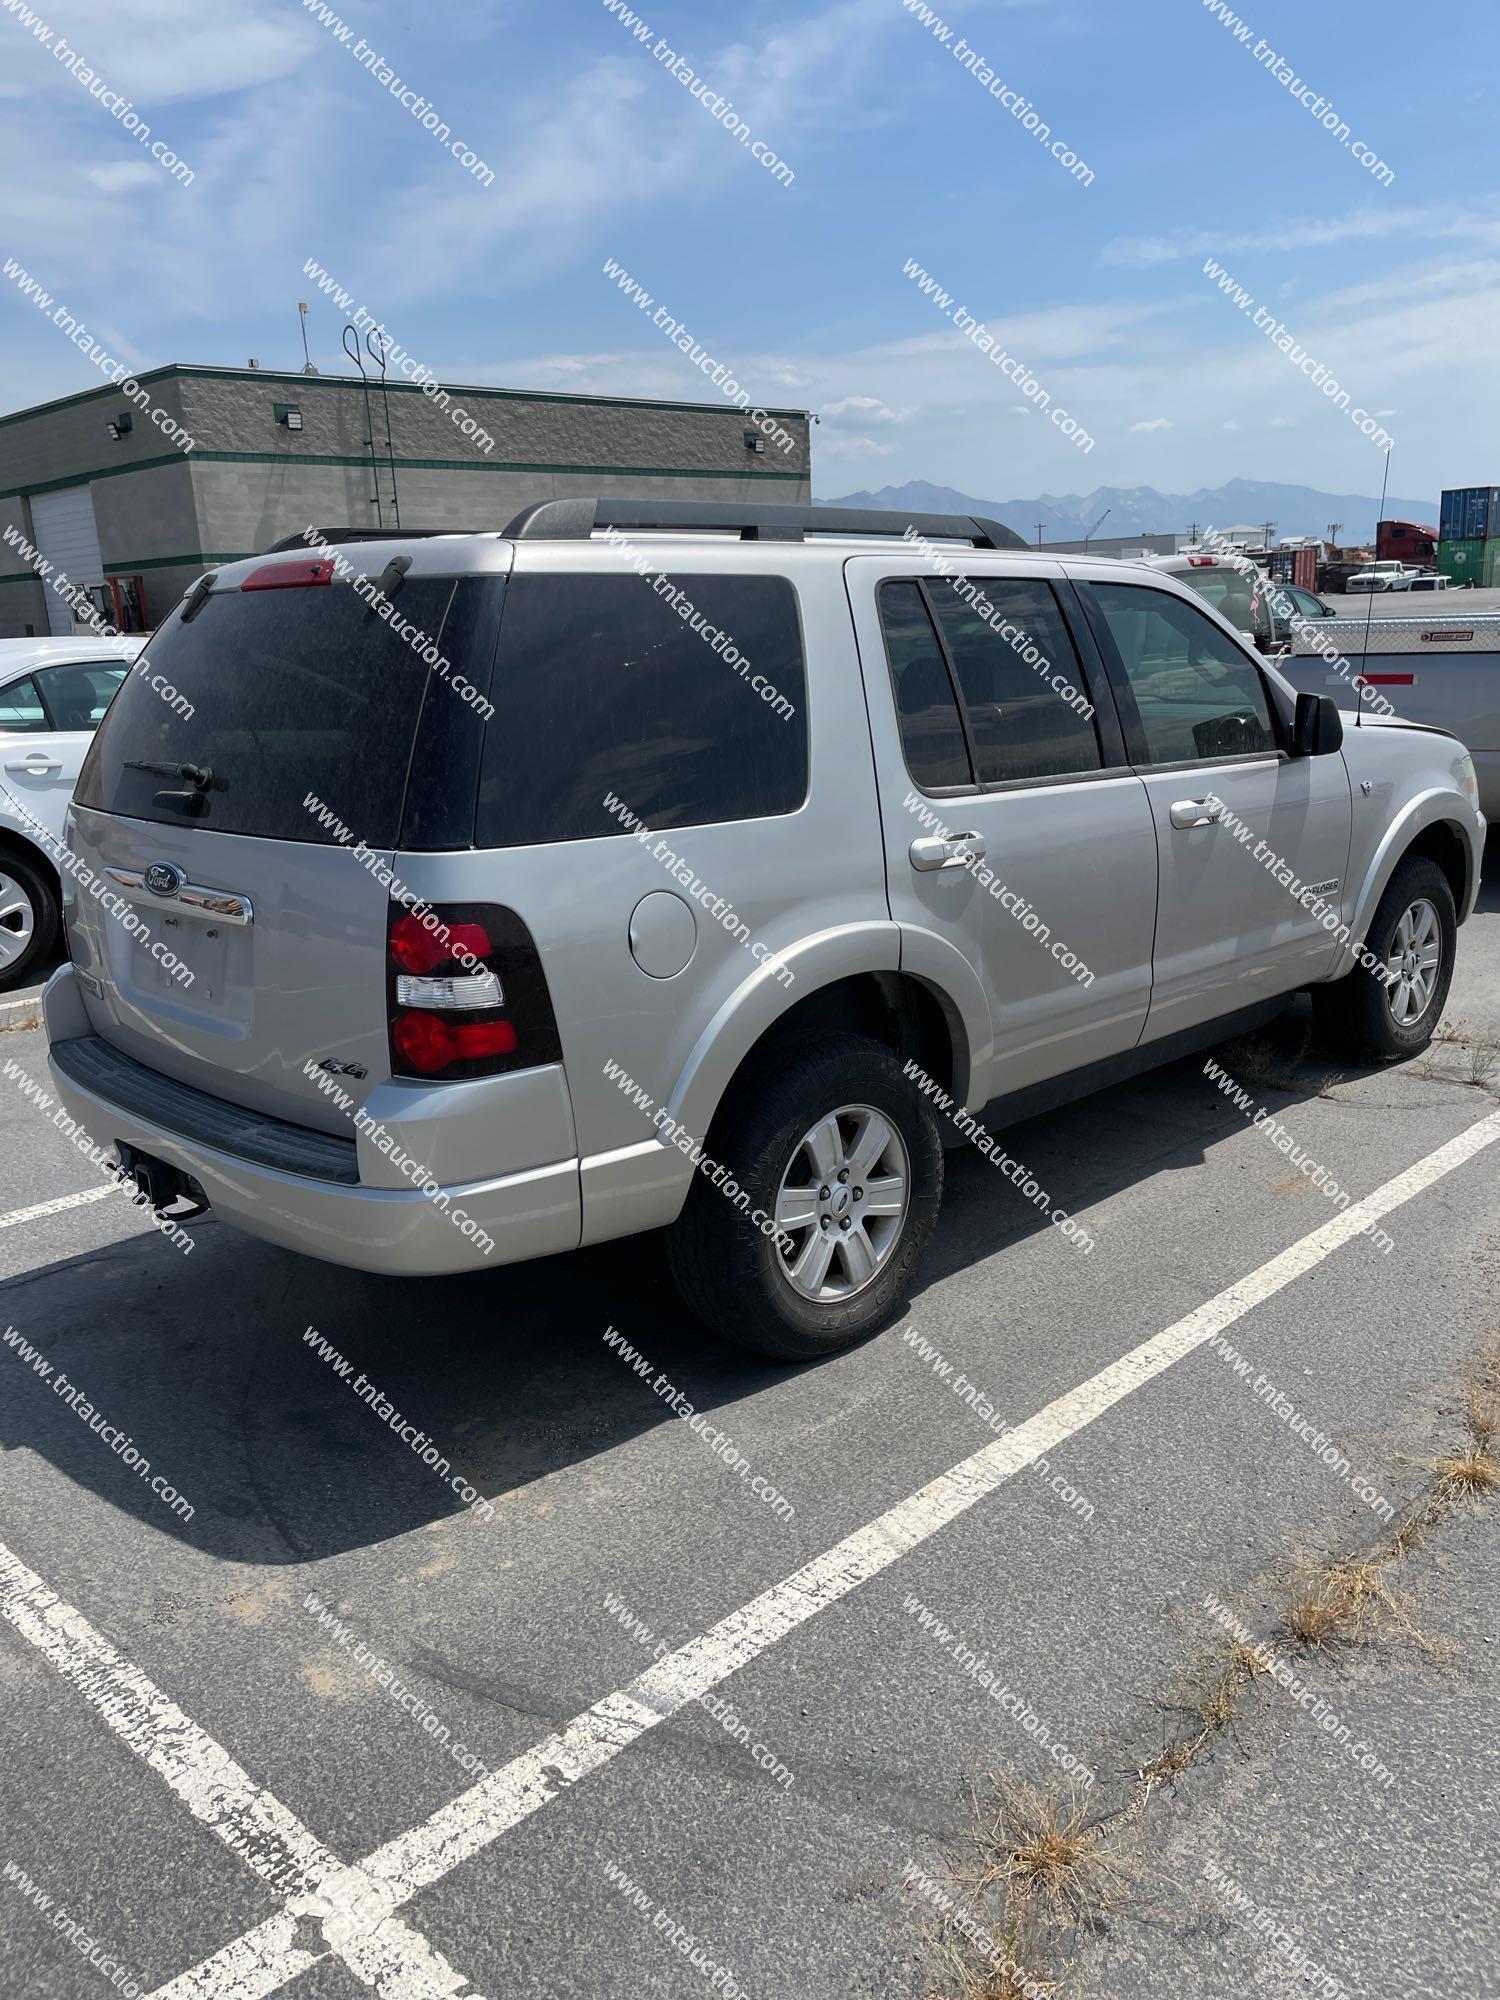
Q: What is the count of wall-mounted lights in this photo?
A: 3